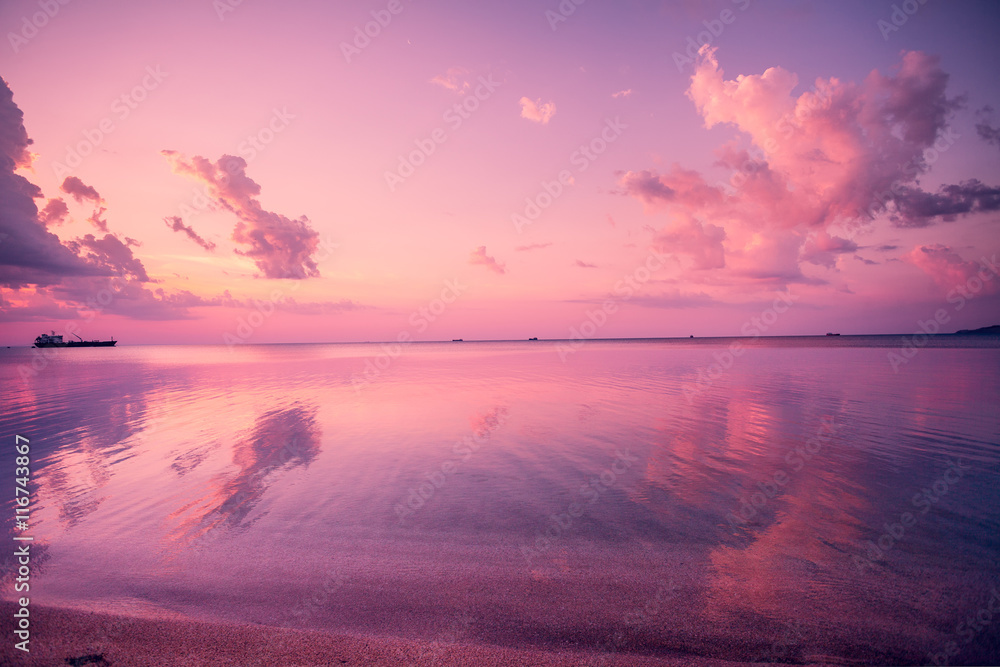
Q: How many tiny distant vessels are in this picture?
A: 4